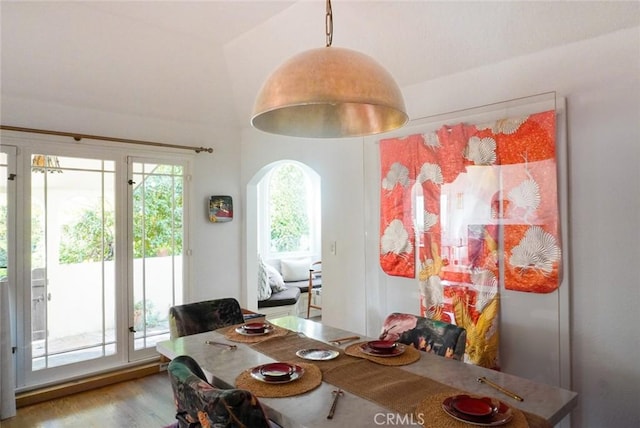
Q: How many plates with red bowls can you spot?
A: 4